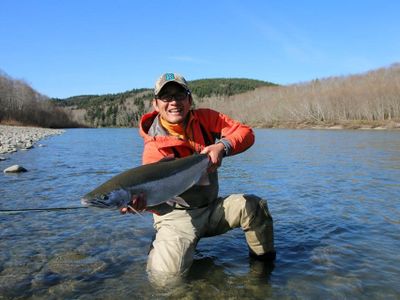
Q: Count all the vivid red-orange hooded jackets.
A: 1